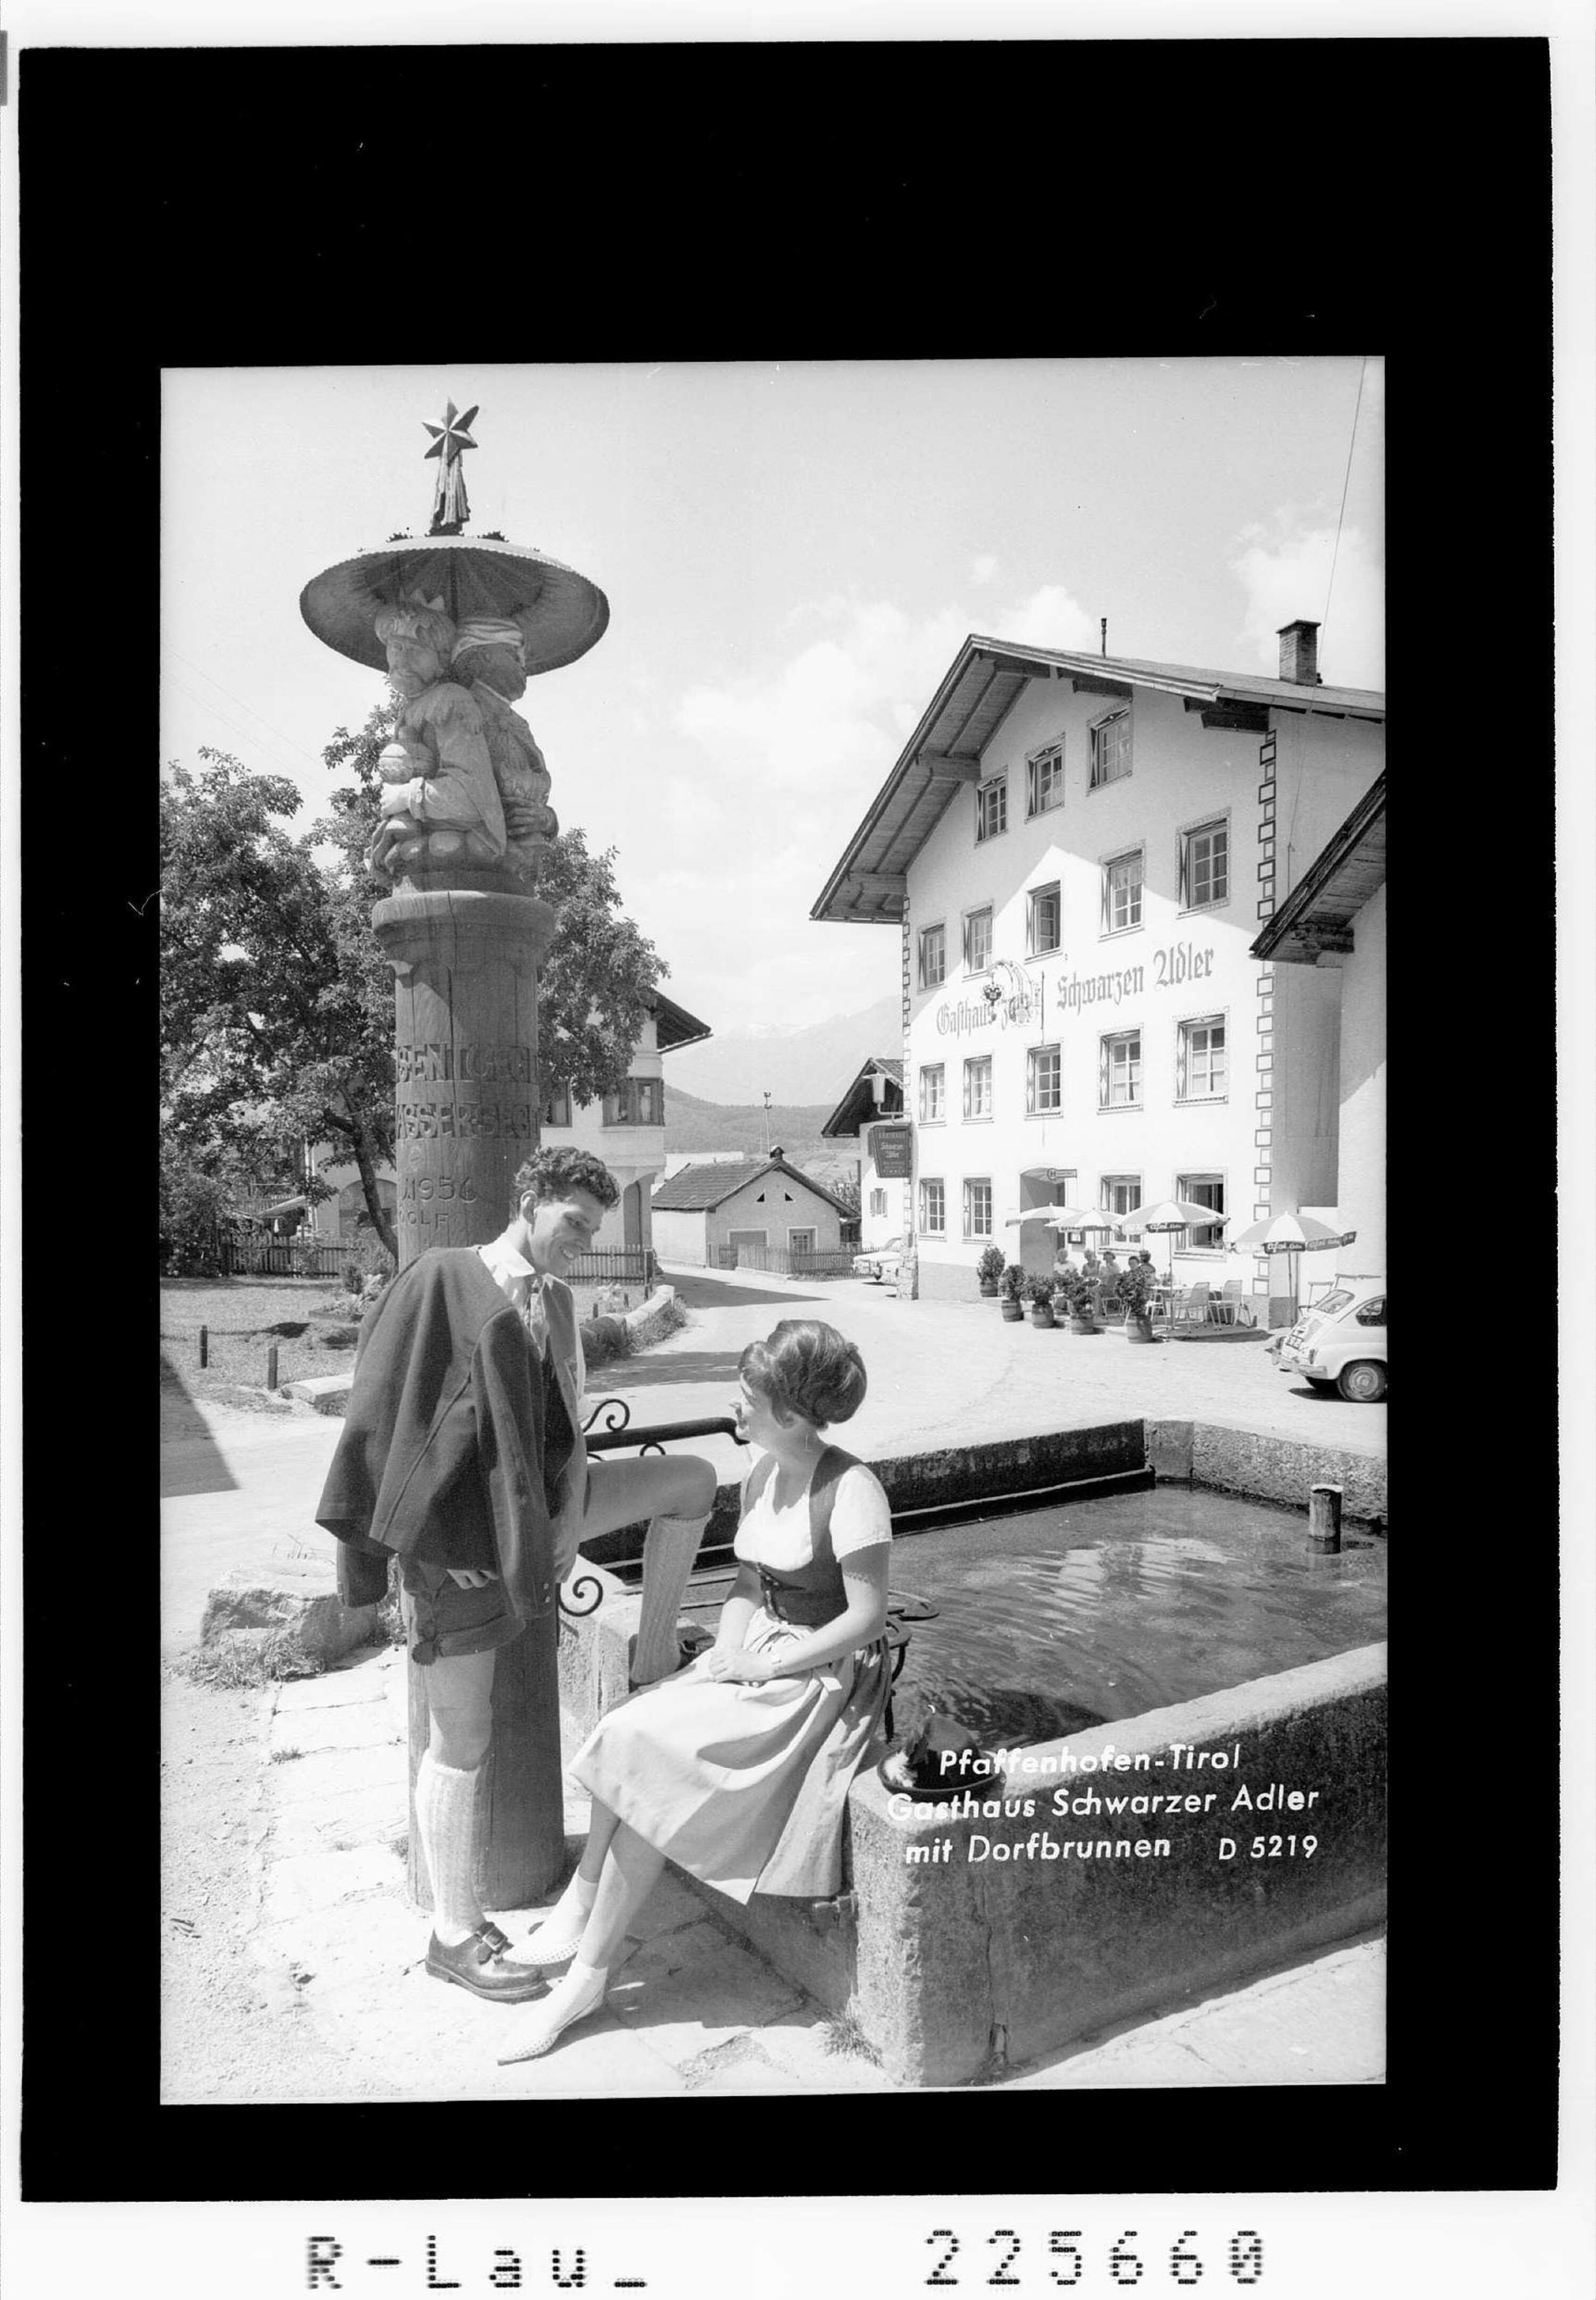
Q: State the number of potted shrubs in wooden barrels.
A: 5